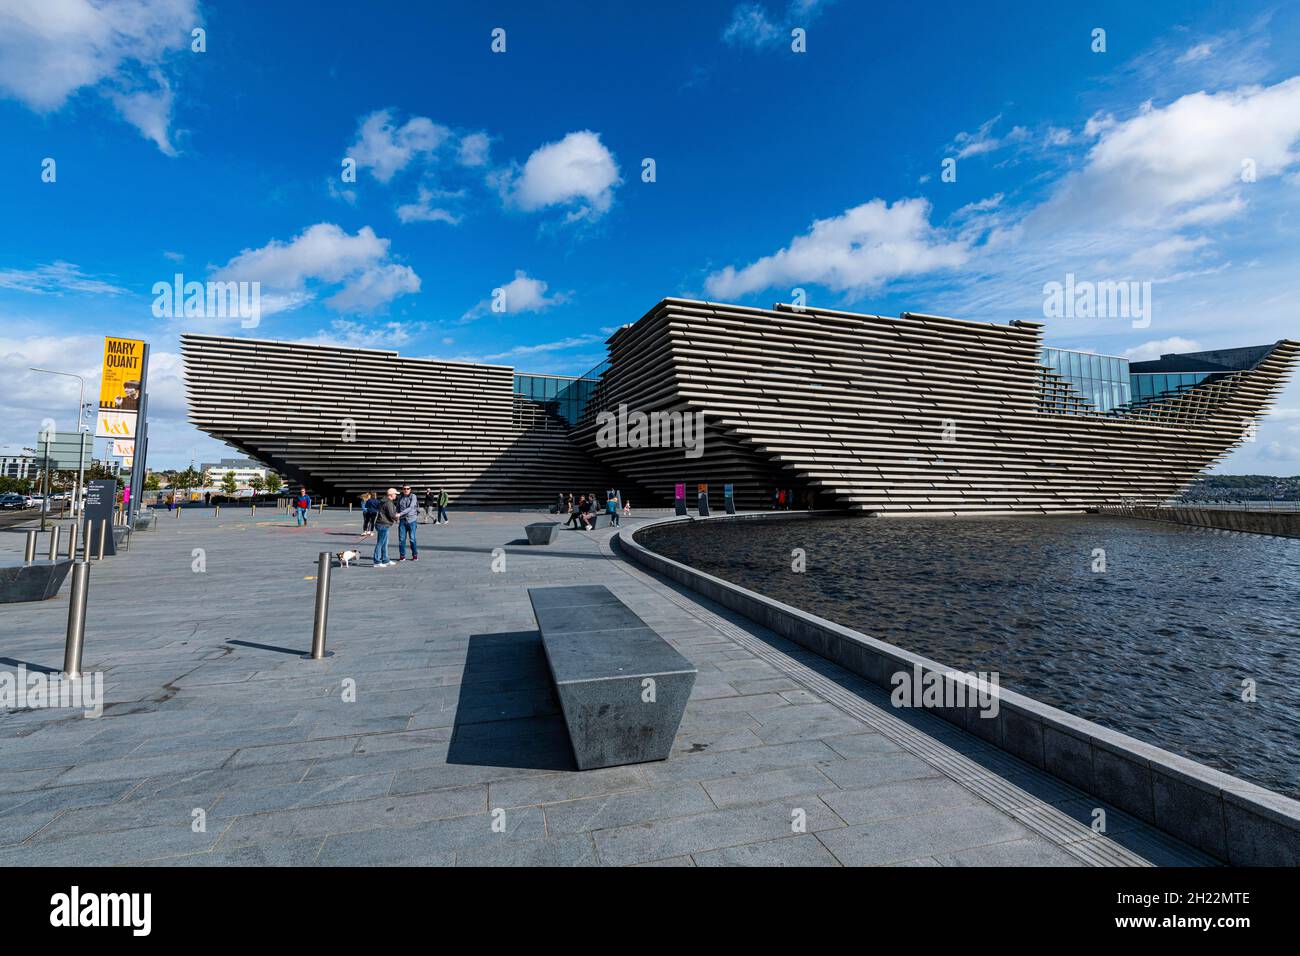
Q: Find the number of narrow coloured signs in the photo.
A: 3